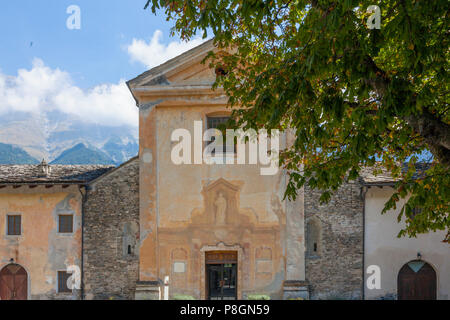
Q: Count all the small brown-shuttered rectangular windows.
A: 3